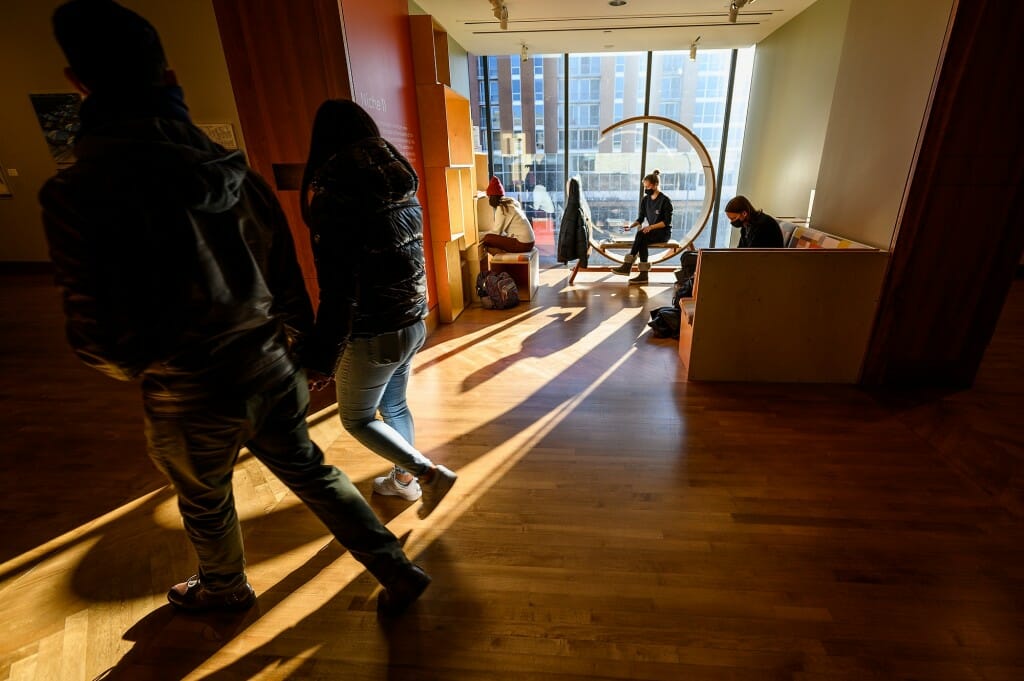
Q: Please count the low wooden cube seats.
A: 1